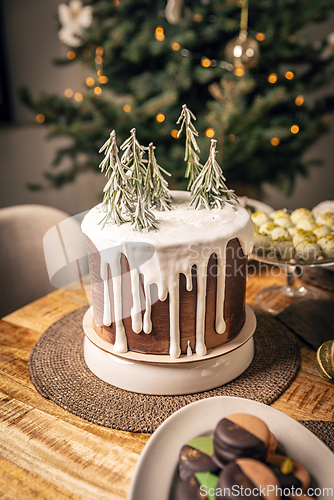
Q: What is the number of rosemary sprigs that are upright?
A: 5